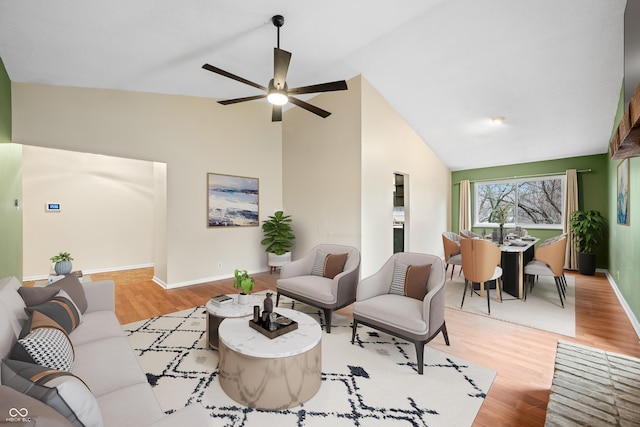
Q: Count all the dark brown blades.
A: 6